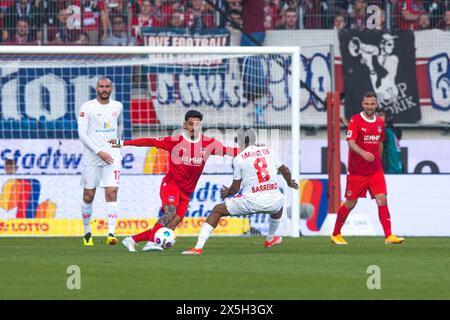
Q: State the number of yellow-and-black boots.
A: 2